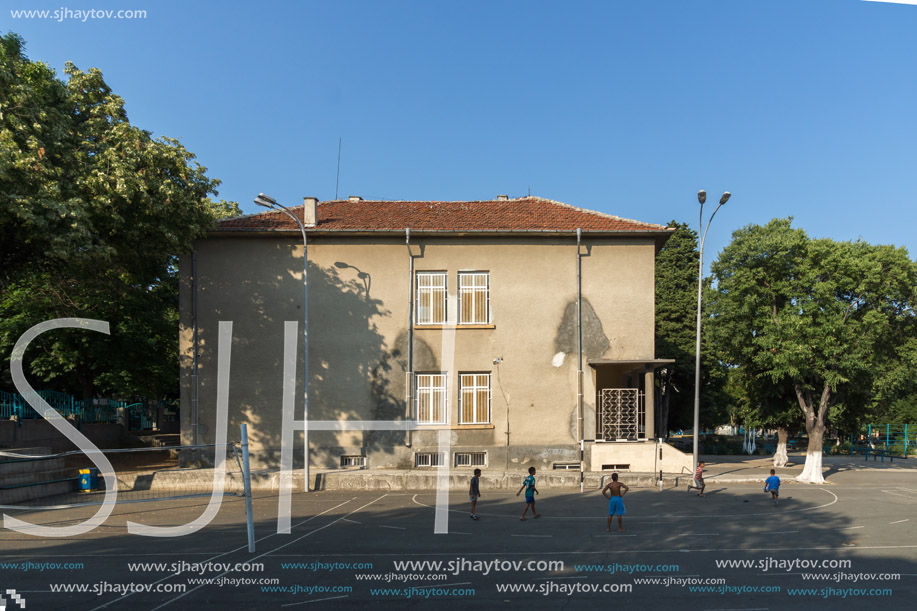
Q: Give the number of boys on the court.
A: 5